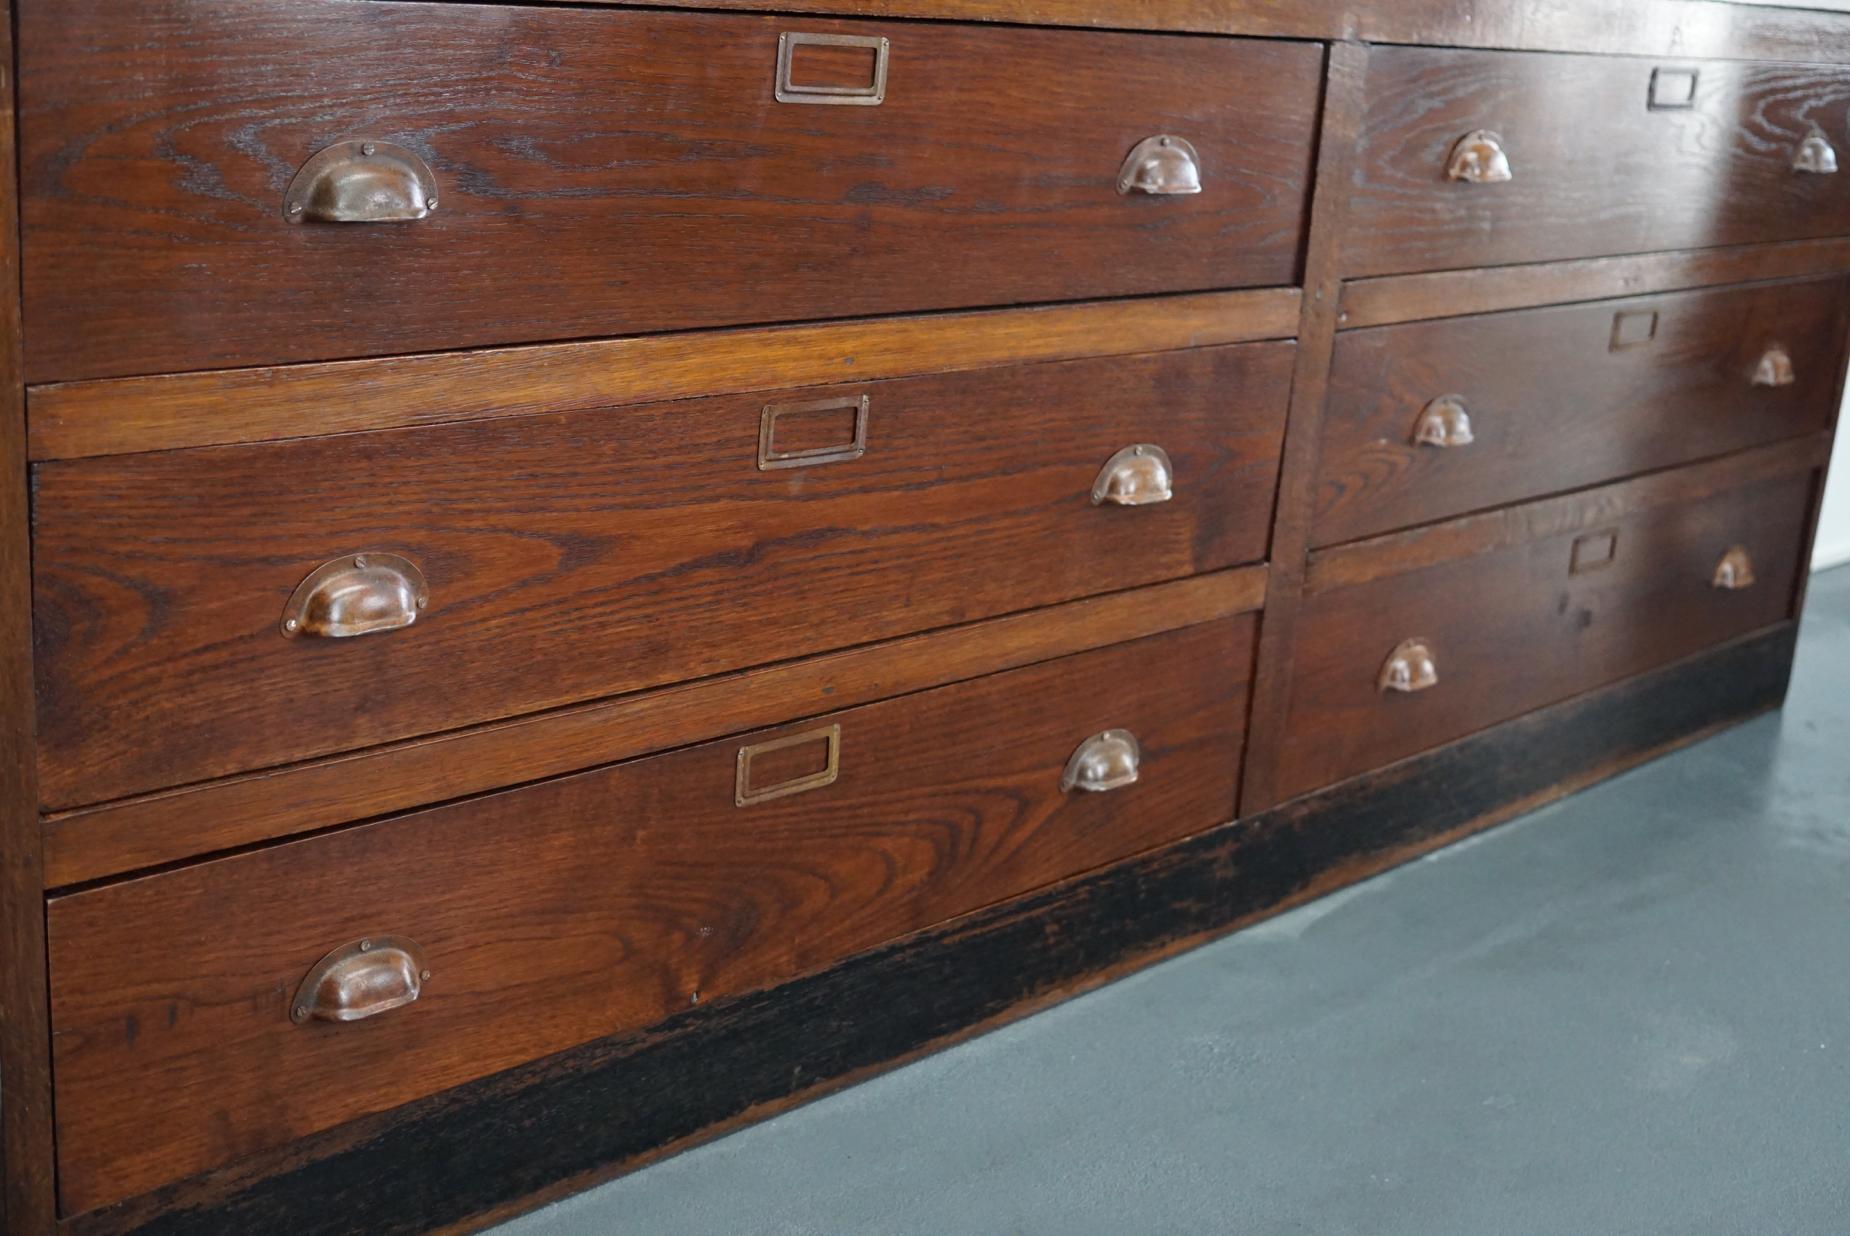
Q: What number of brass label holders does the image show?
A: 6